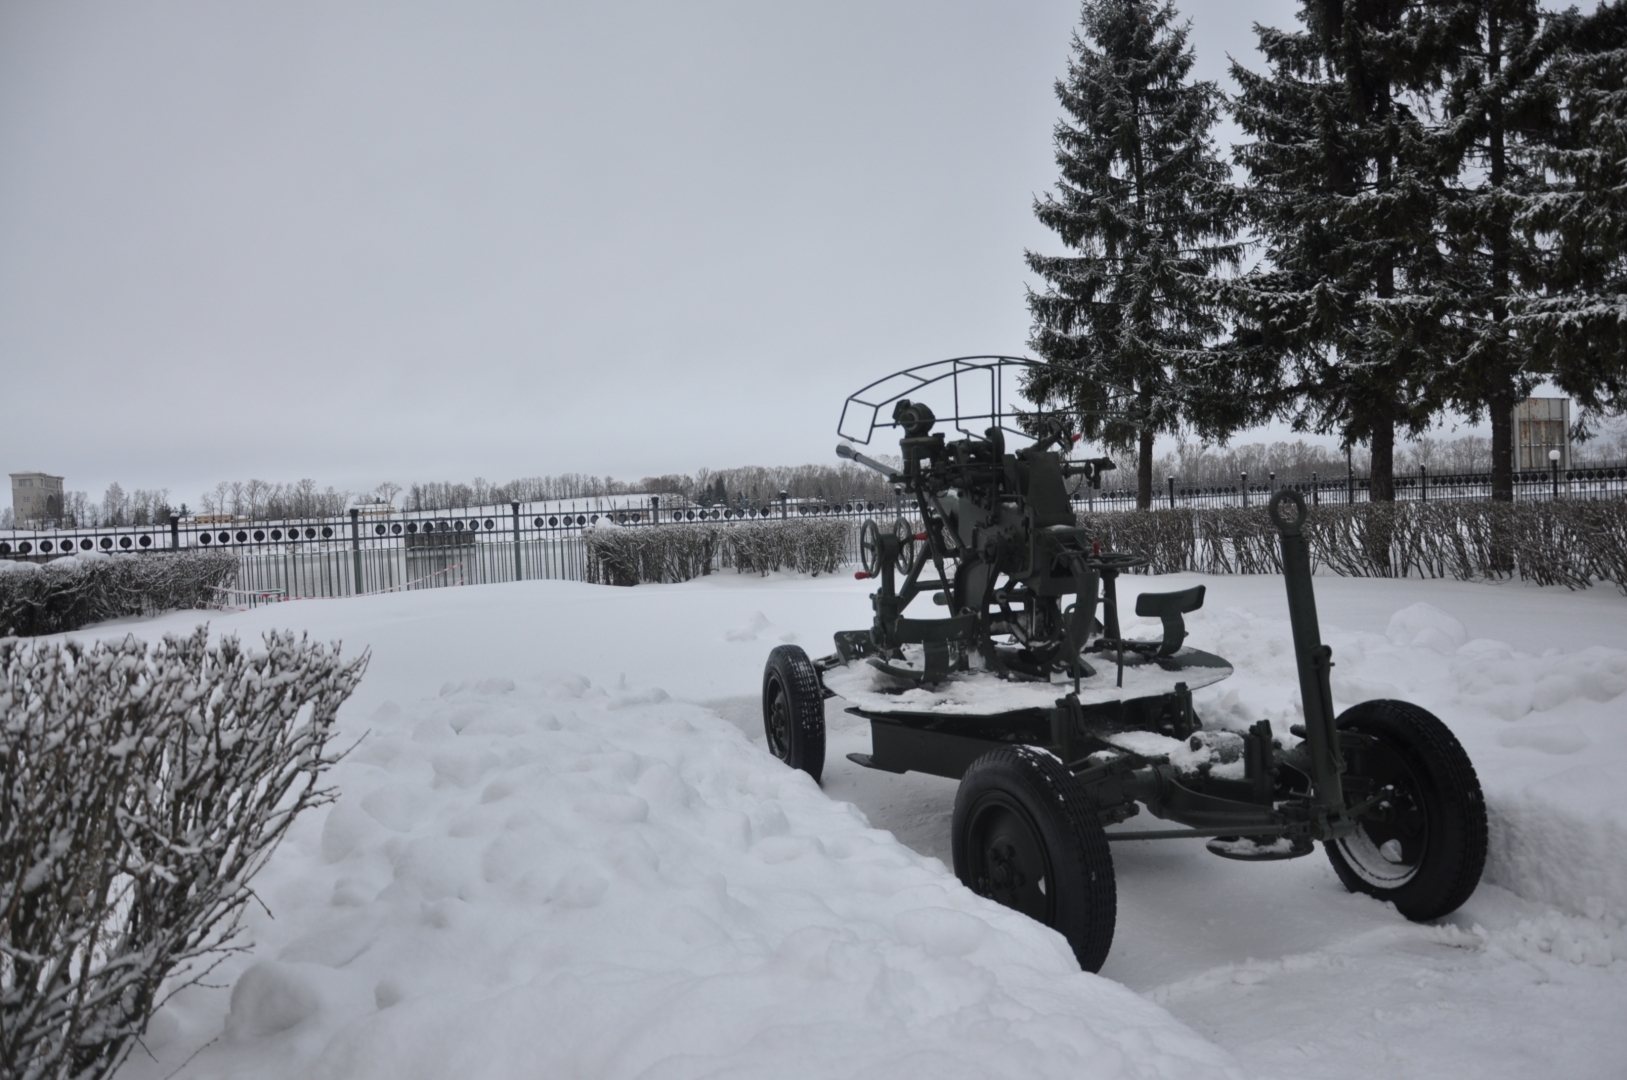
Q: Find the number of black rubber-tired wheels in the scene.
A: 3